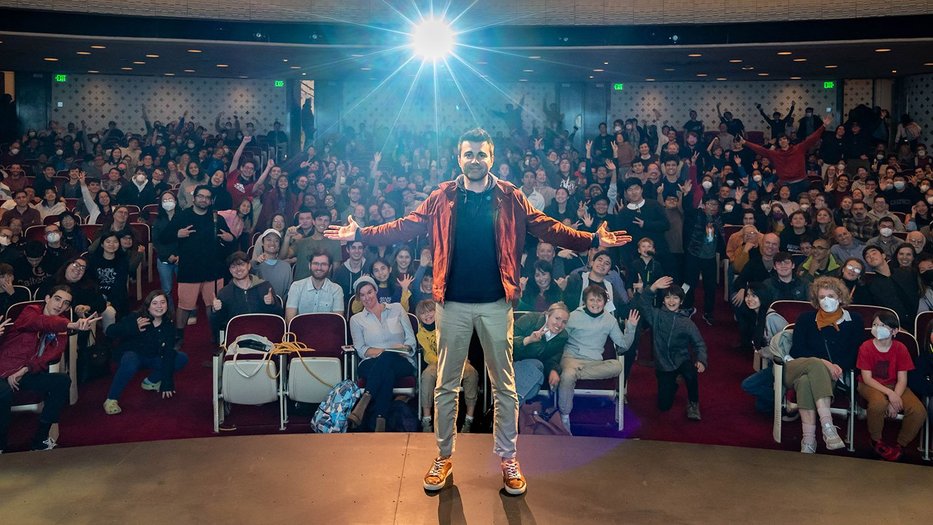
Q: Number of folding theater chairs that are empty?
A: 2